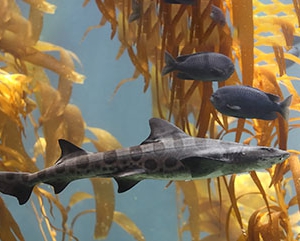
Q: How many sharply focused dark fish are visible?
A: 2